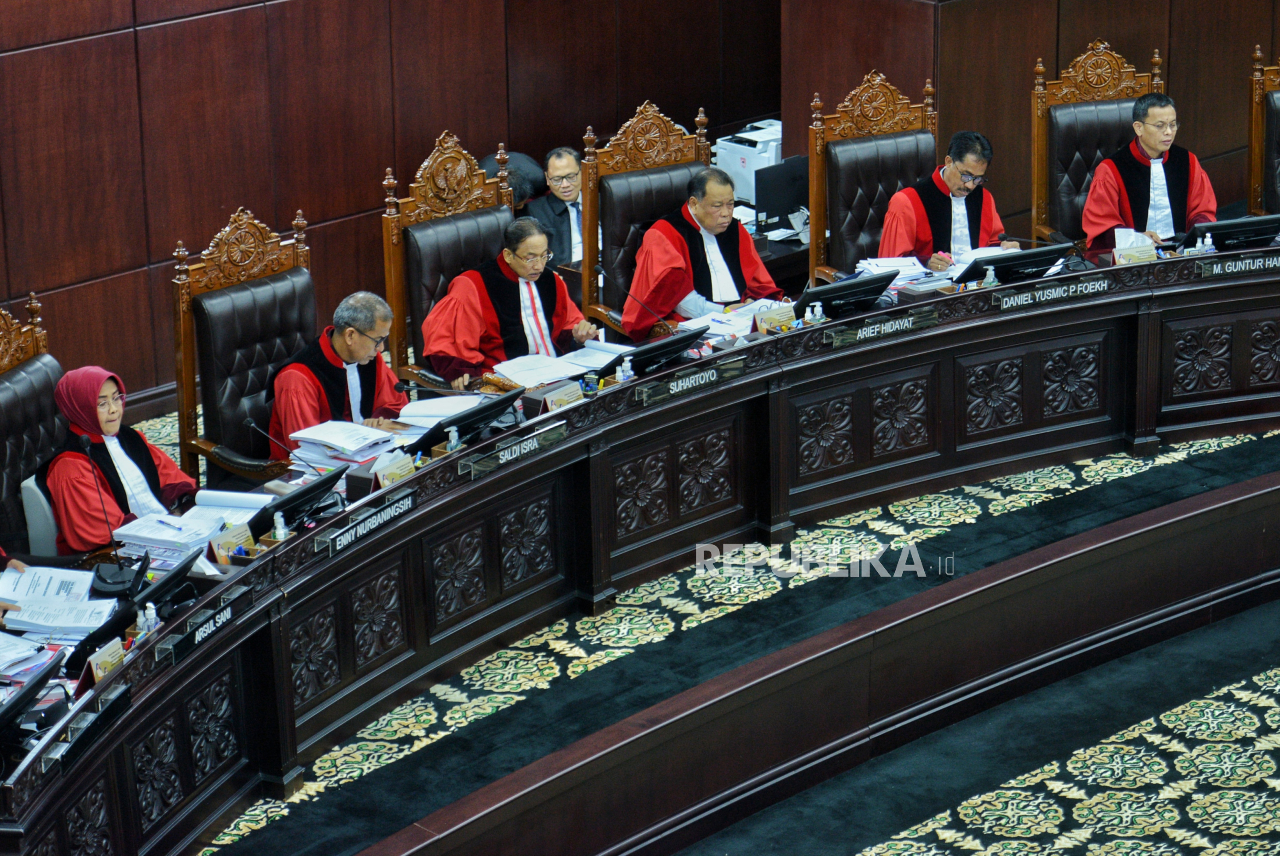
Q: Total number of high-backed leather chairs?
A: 7